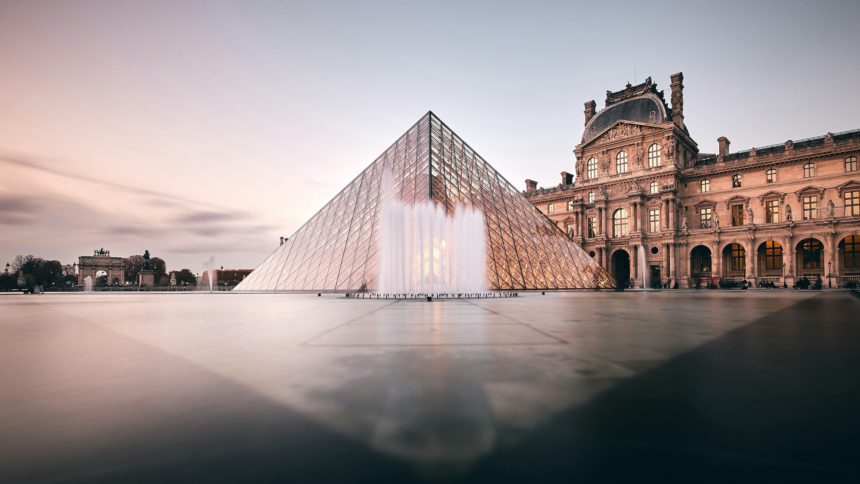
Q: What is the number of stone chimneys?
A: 5